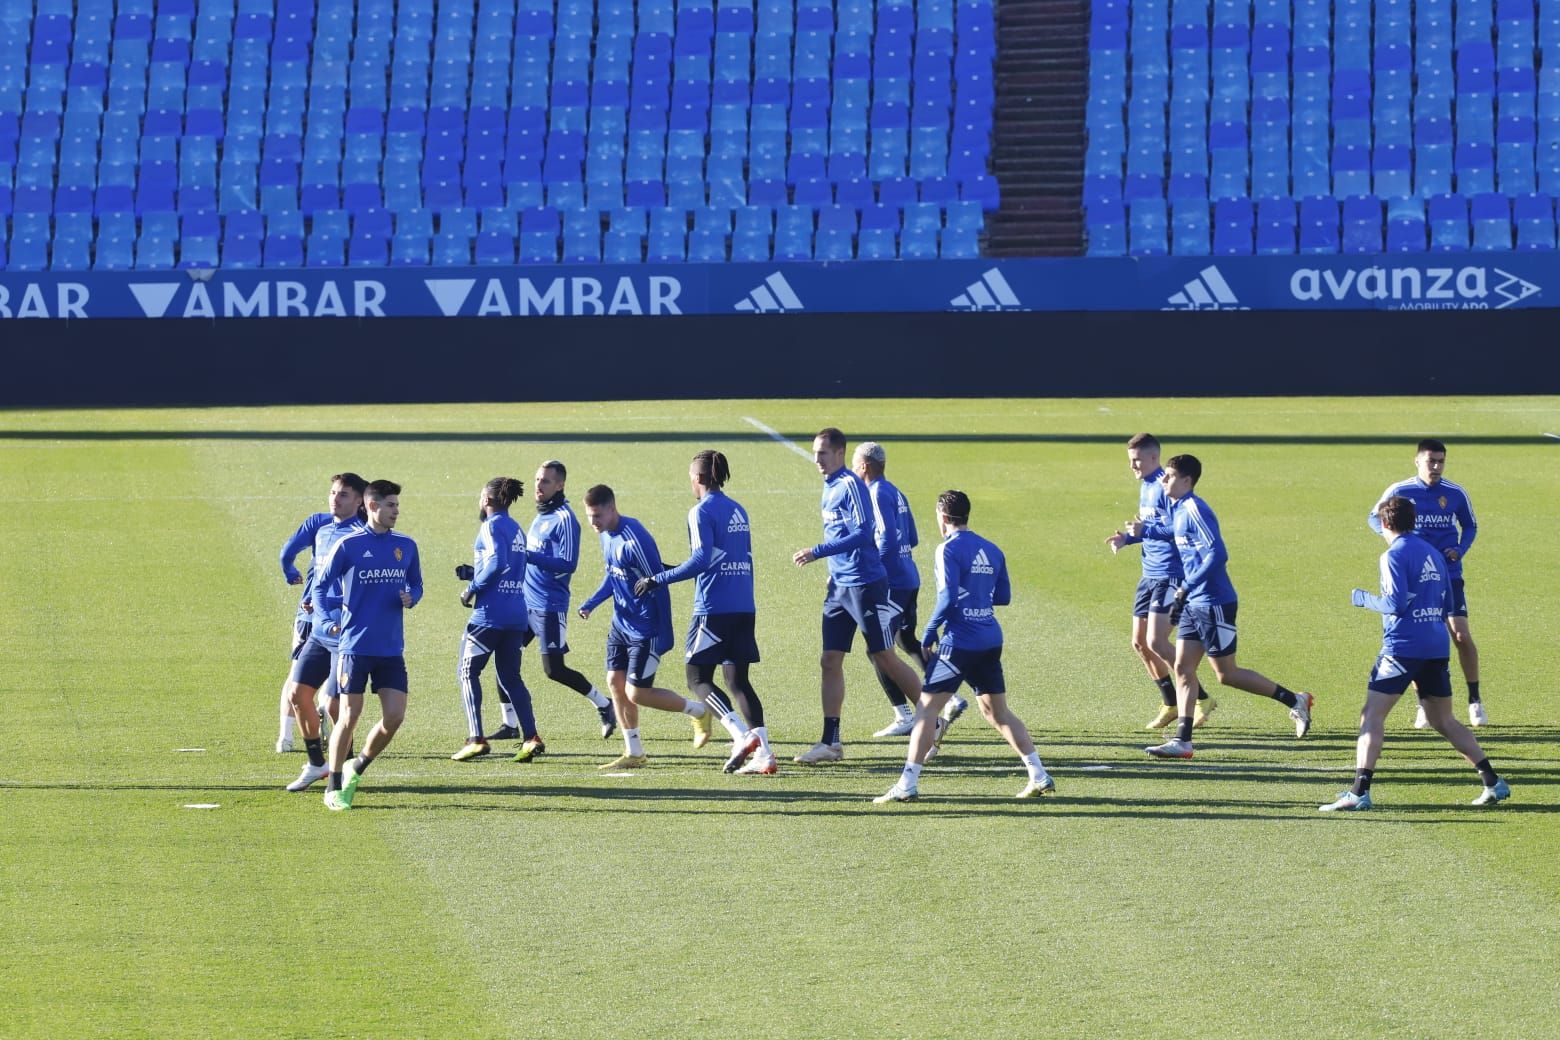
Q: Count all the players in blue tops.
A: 14